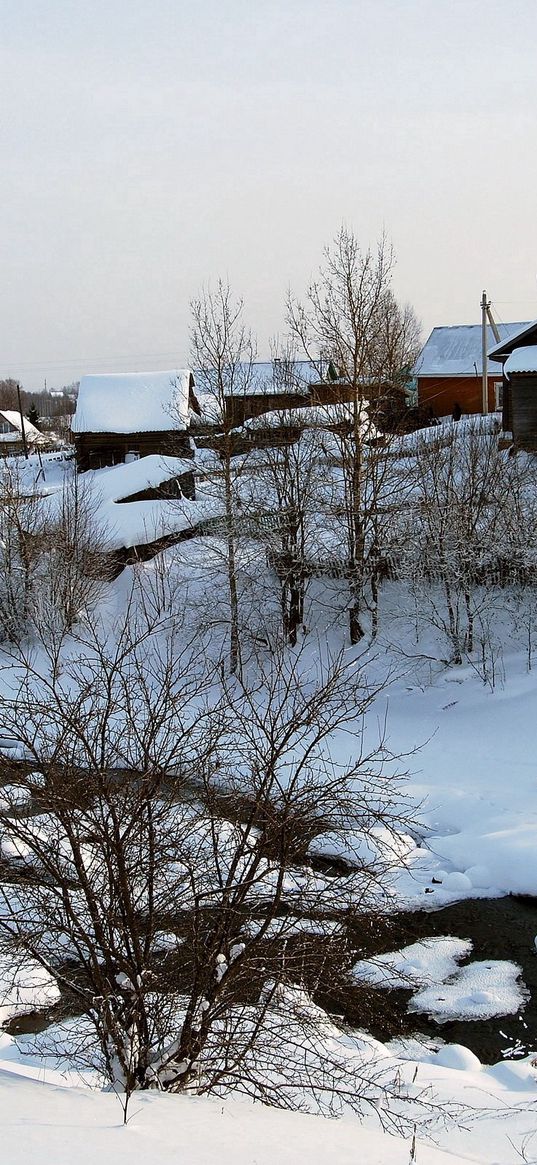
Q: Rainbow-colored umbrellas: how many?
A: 0